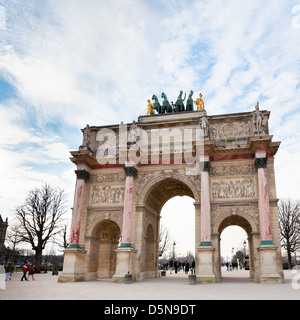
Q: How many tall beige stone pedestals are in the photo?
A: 4